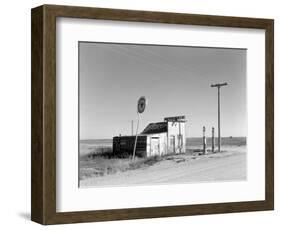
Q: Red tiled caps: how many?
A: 0